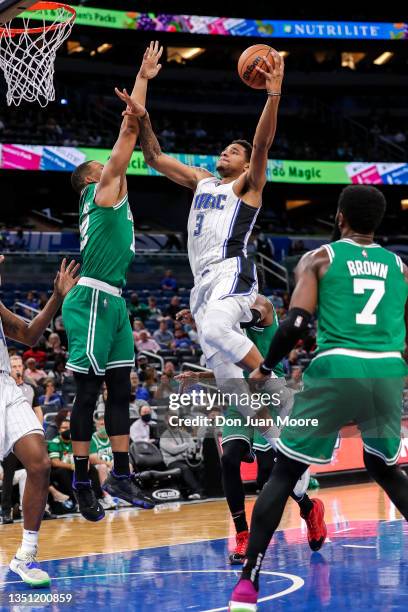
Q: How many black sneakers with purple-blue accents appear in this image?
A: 2